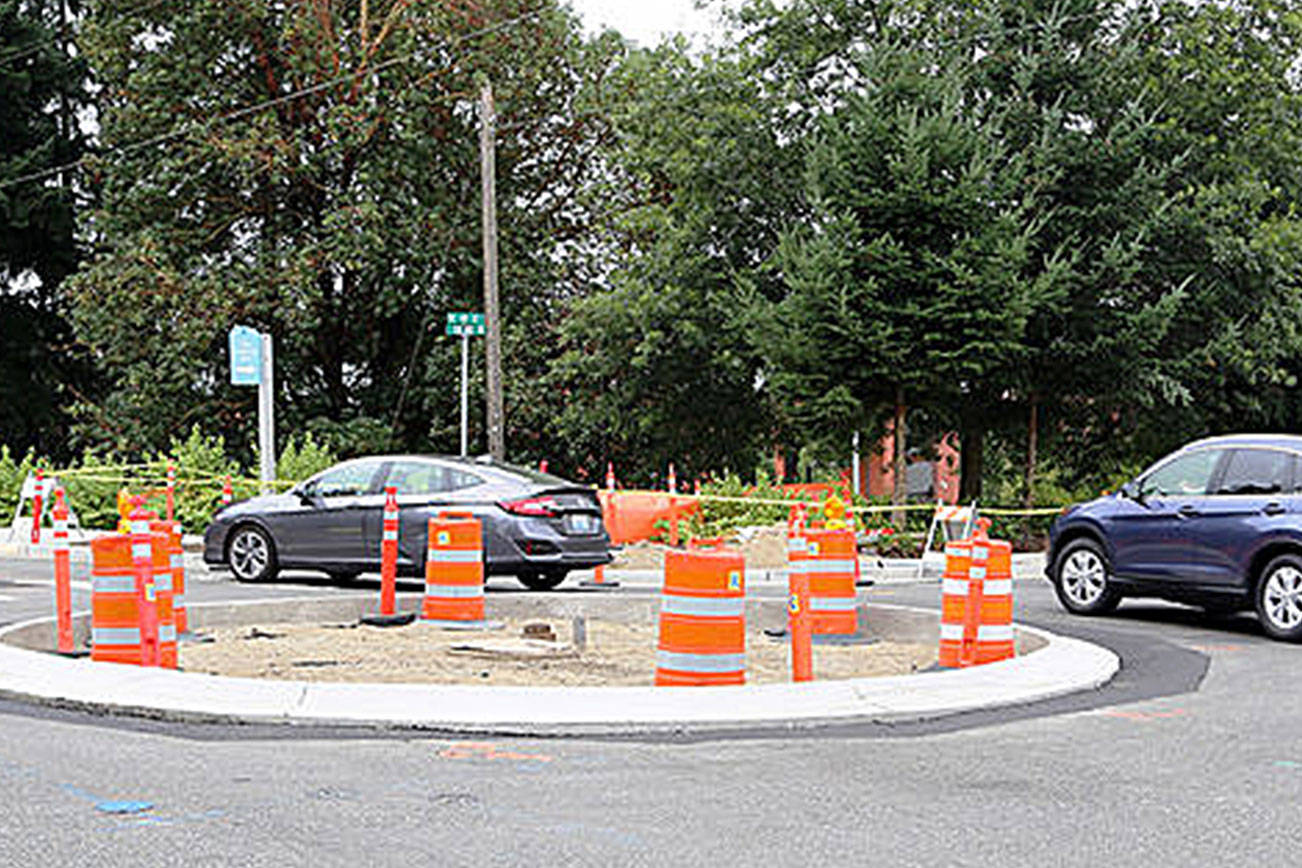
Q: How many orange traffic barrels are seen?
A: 6